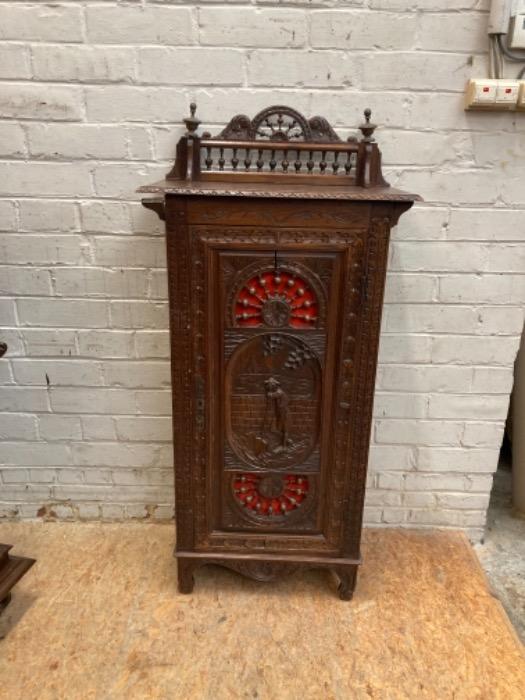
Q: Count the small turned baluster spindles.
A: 12